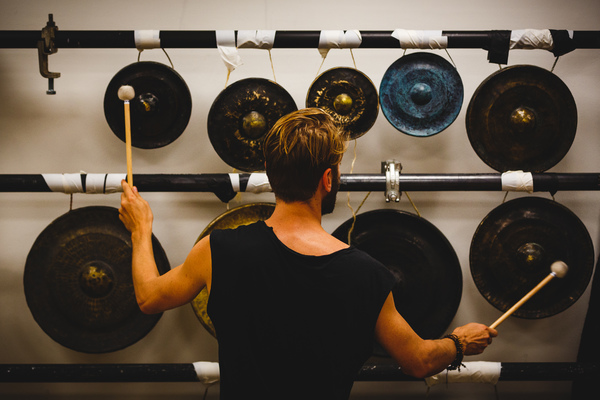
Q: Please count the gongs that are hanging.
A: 9